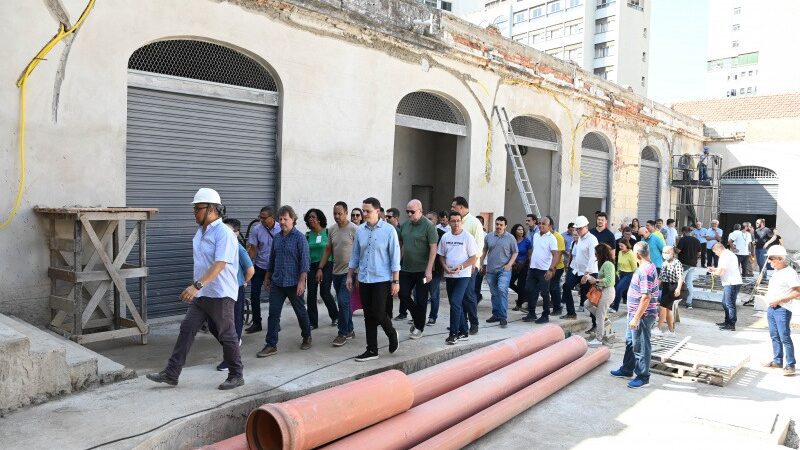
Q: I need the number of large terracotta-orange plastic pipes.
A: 4